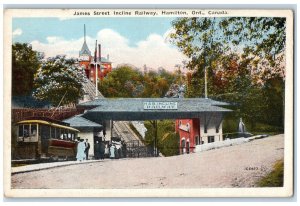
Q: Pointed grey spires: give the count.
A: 1